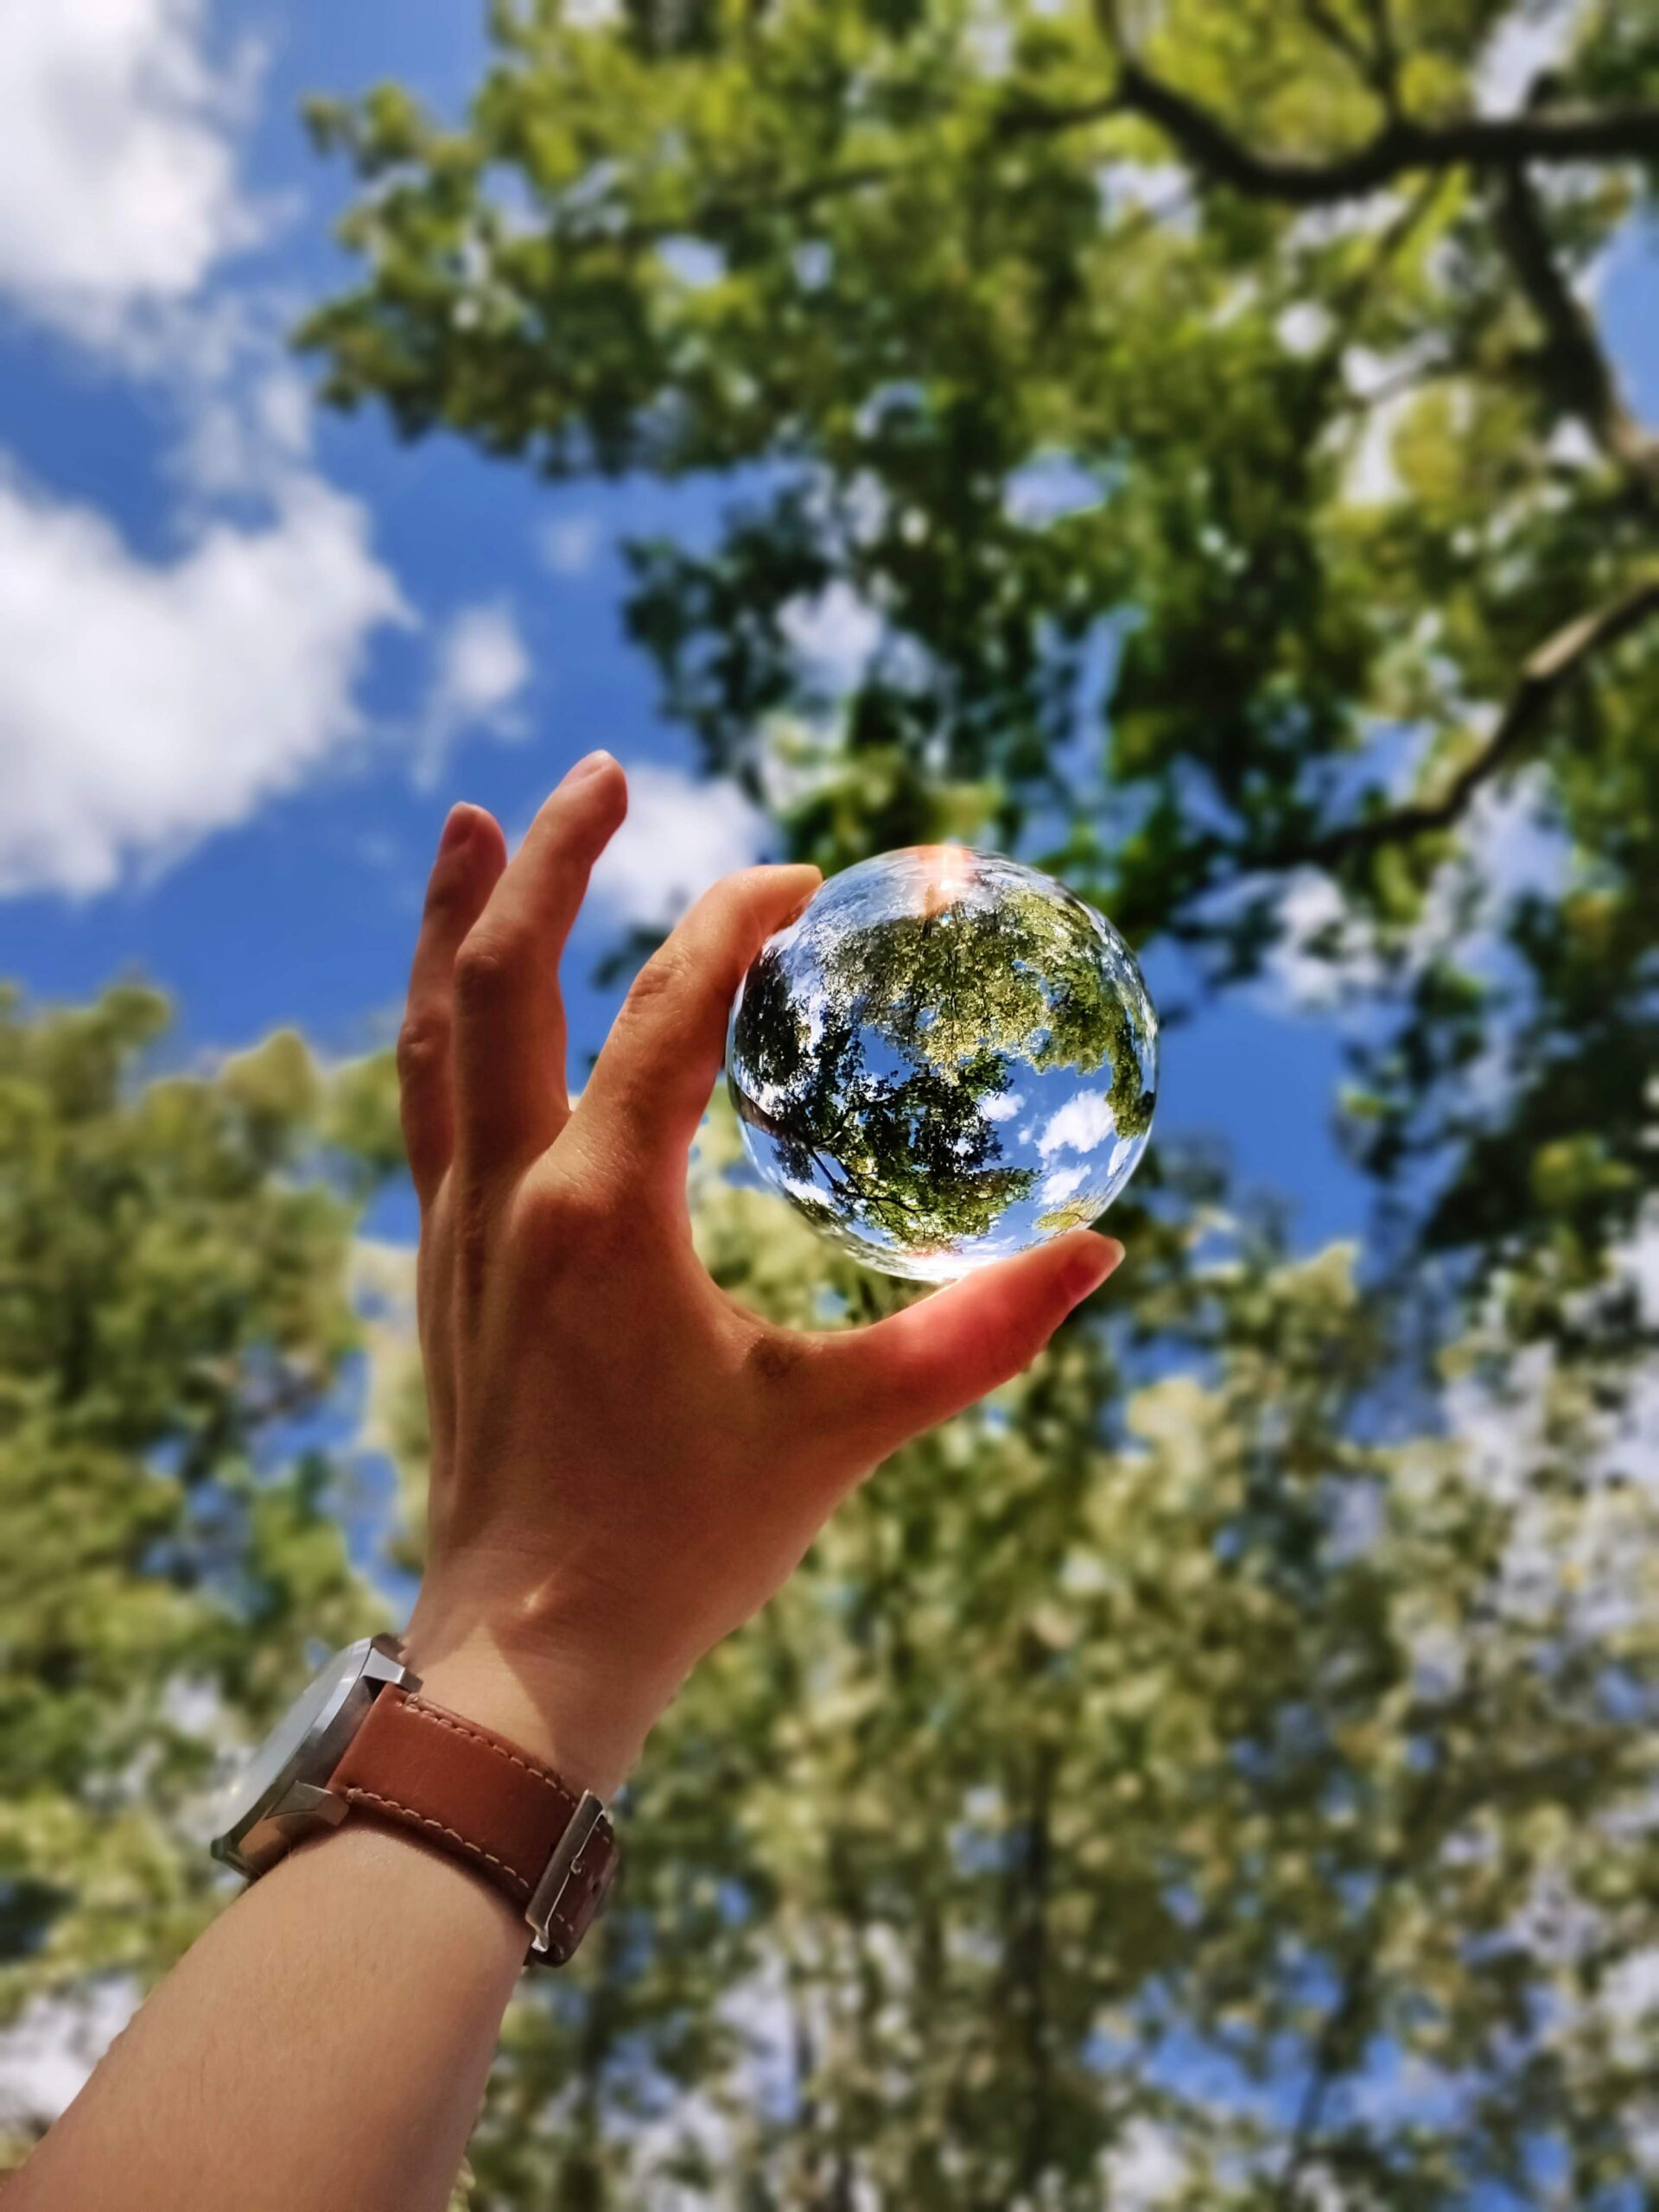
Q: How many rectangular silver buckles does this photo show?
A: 1